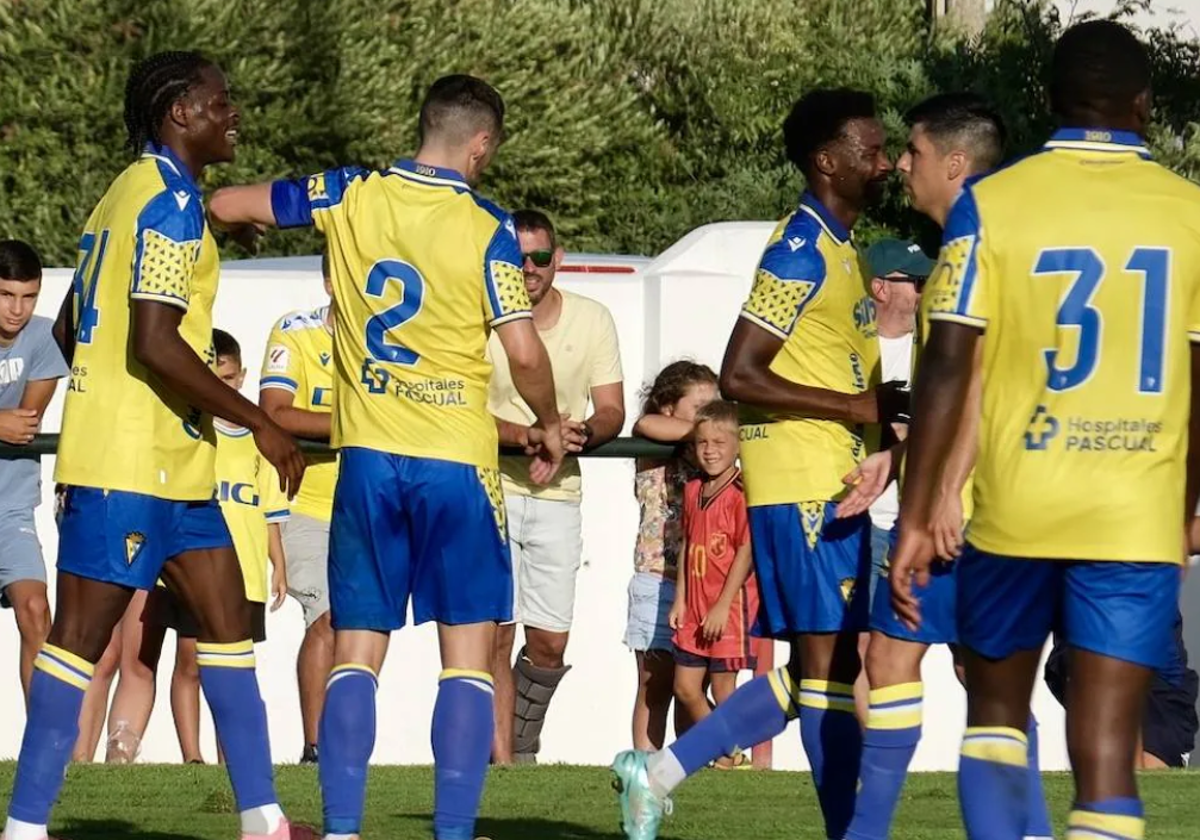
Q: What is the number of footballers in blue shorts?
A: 5